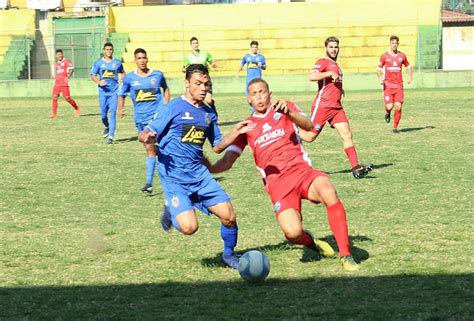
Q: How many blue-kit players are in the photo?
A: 4